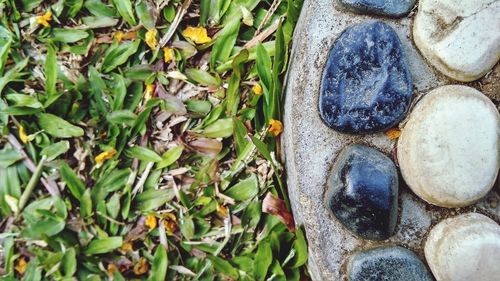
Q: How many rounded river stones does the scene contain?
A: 7